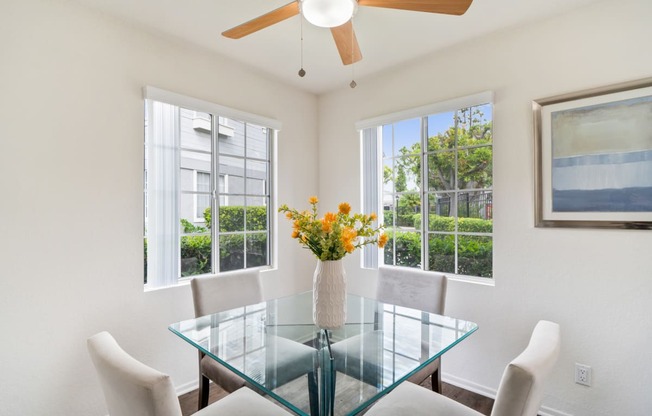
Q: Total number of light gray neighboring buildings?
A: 1